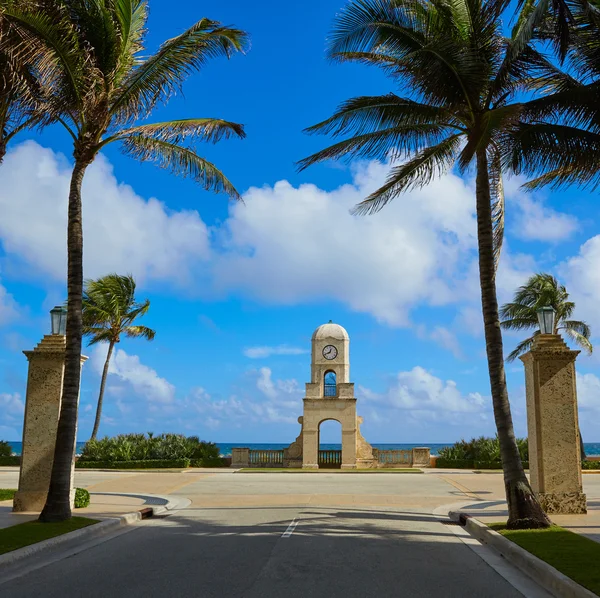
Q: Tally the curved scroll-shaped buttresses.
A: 2